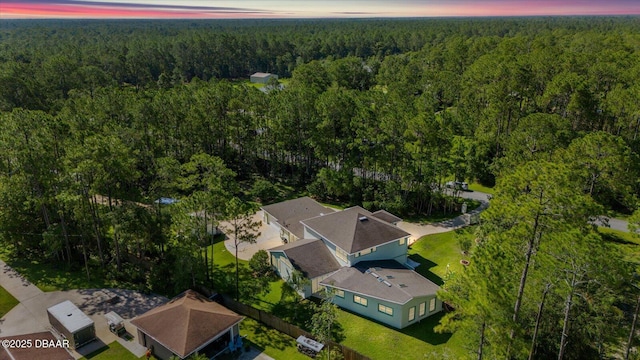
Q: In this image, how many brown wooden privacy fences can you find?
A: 1